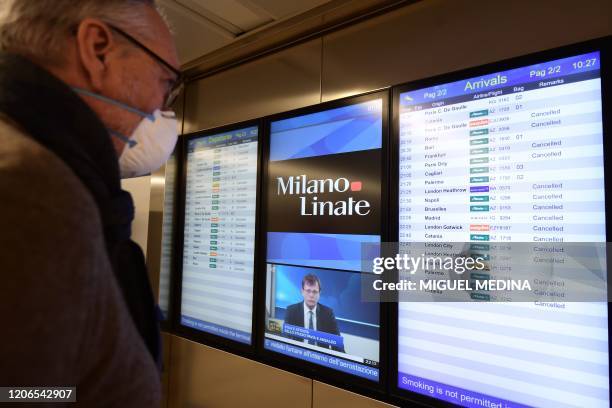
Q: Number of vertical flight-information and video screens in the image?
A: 3